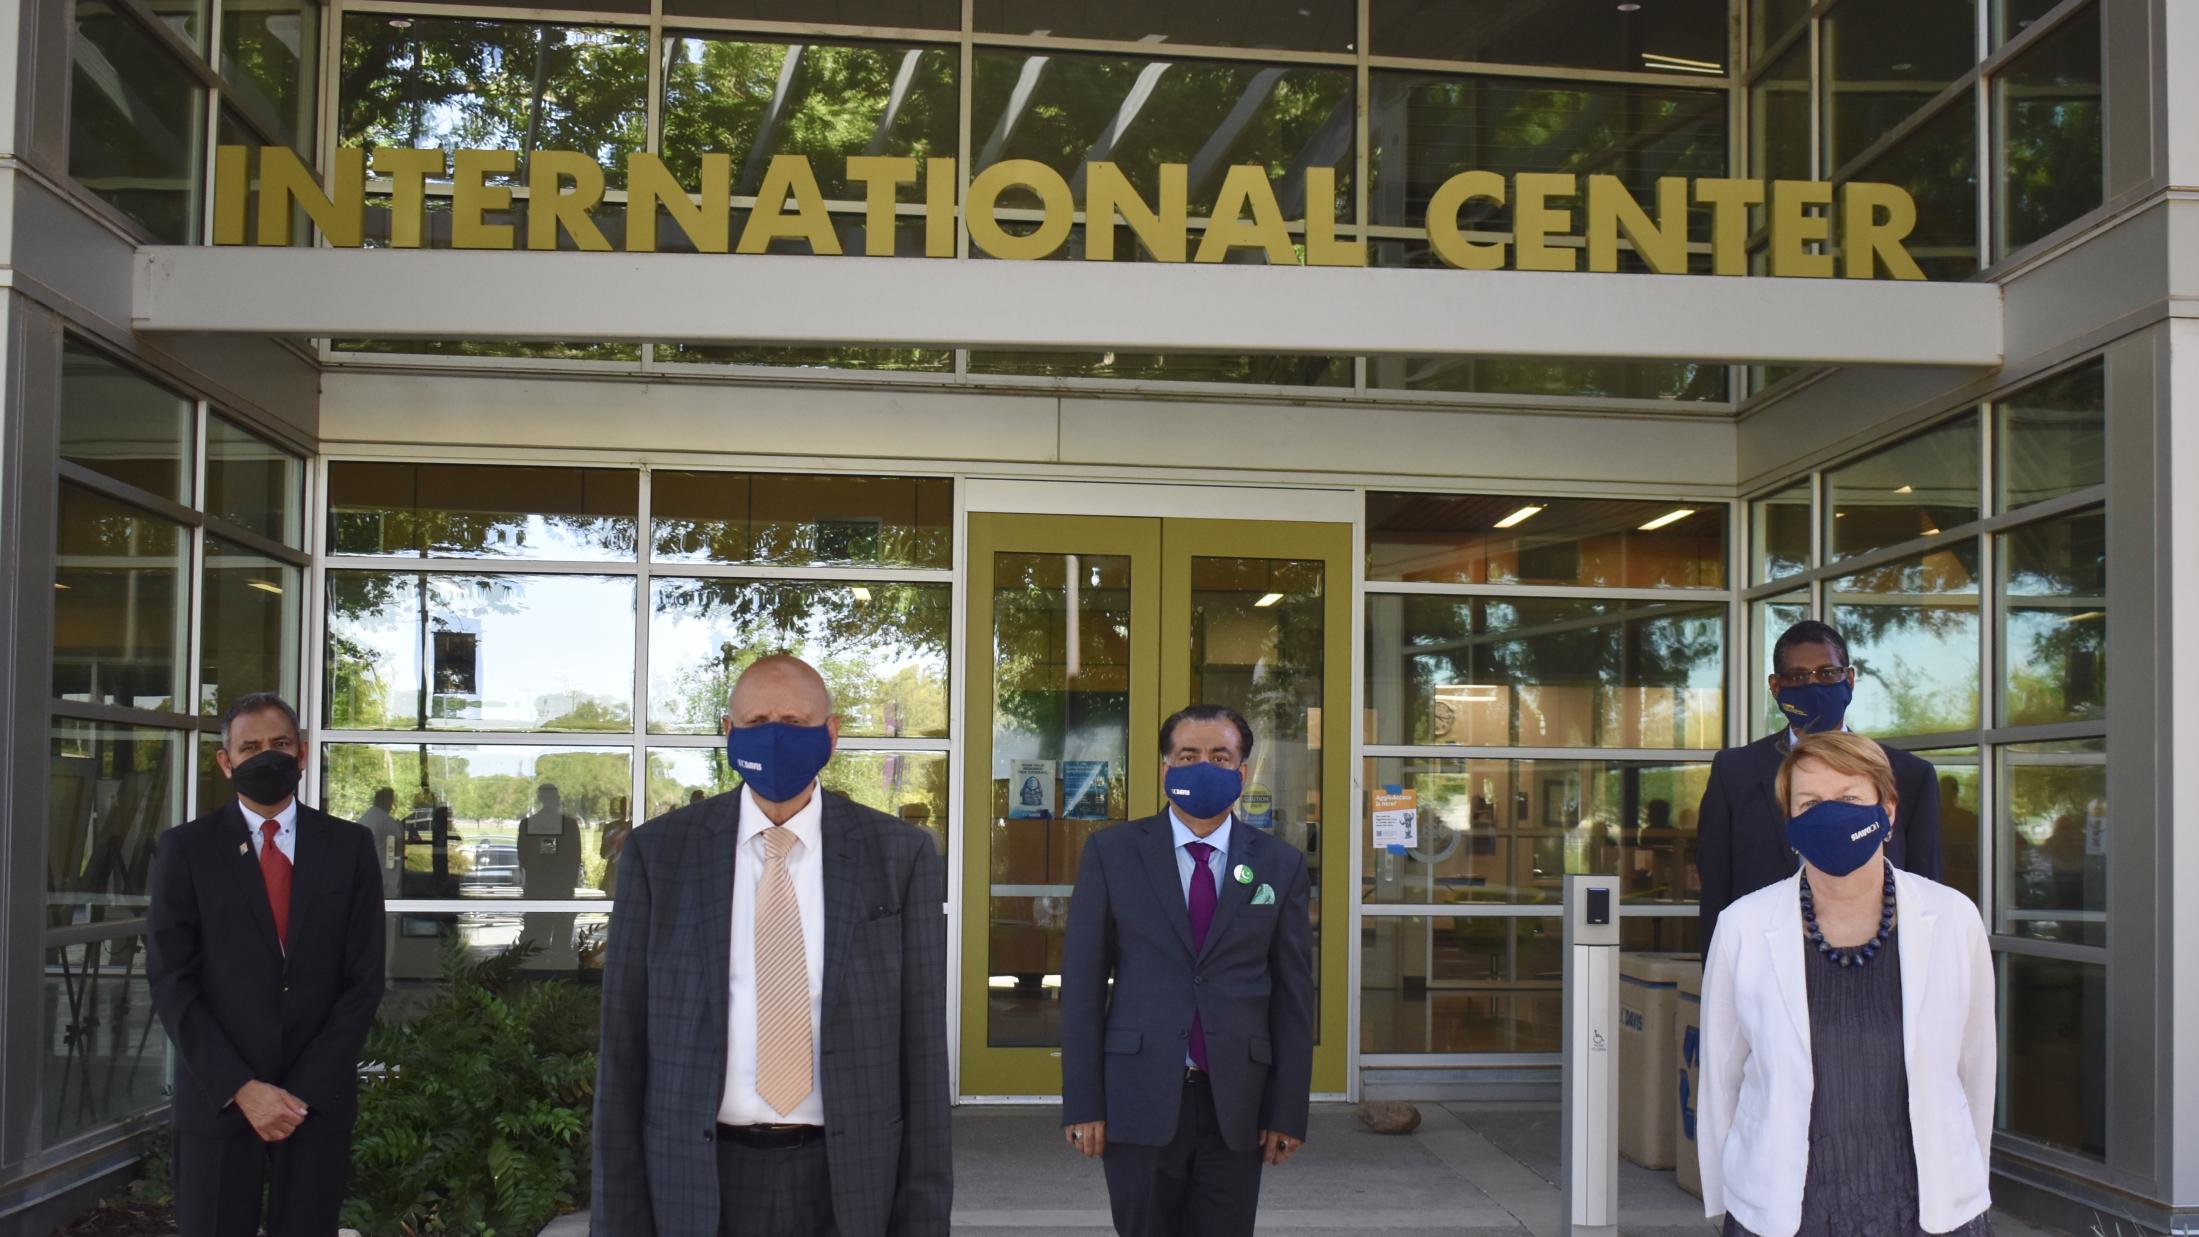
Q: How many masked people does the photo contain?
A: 5